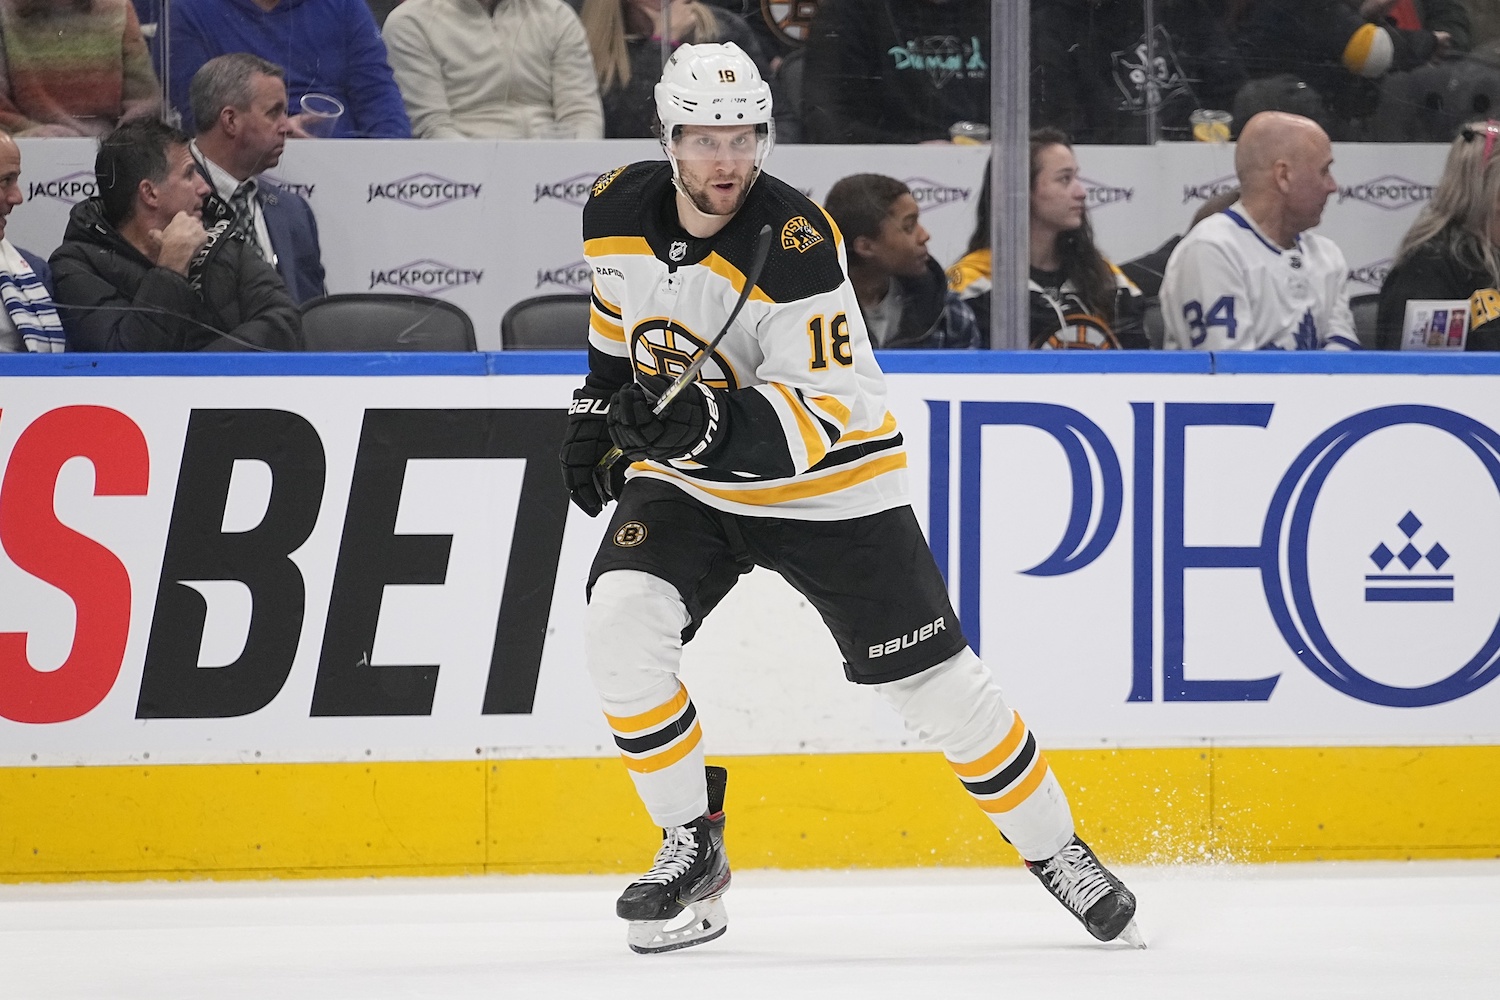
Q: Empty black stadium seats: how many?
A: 2